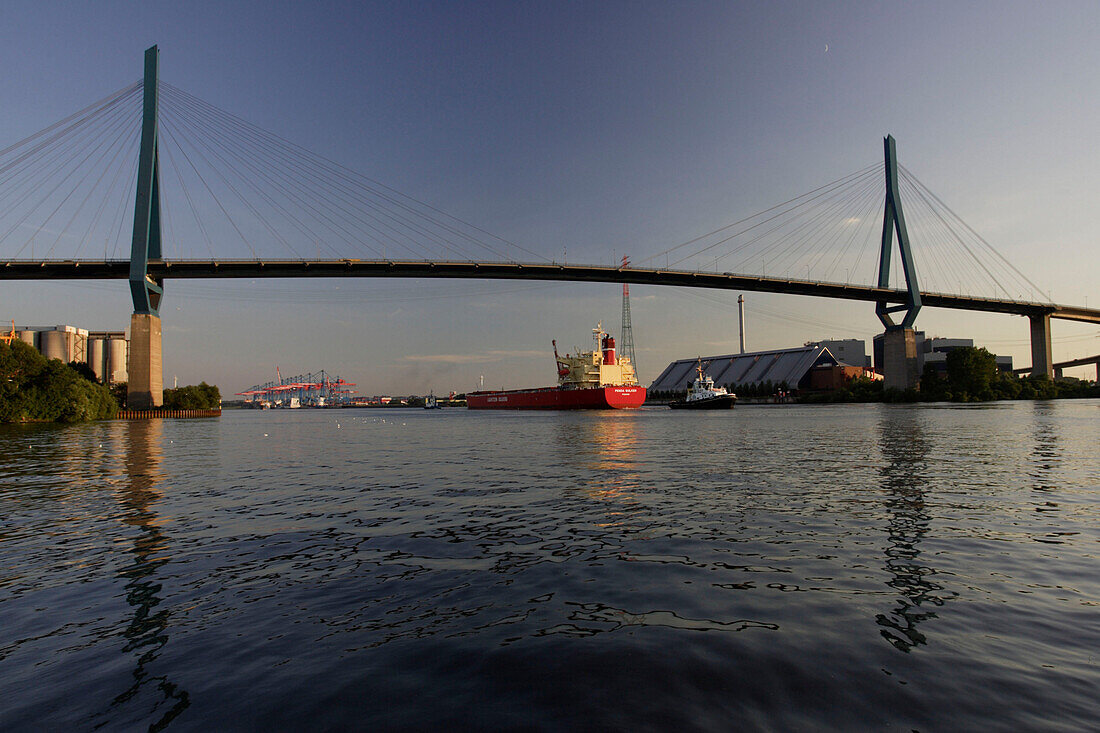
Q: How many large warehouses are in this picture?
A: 1